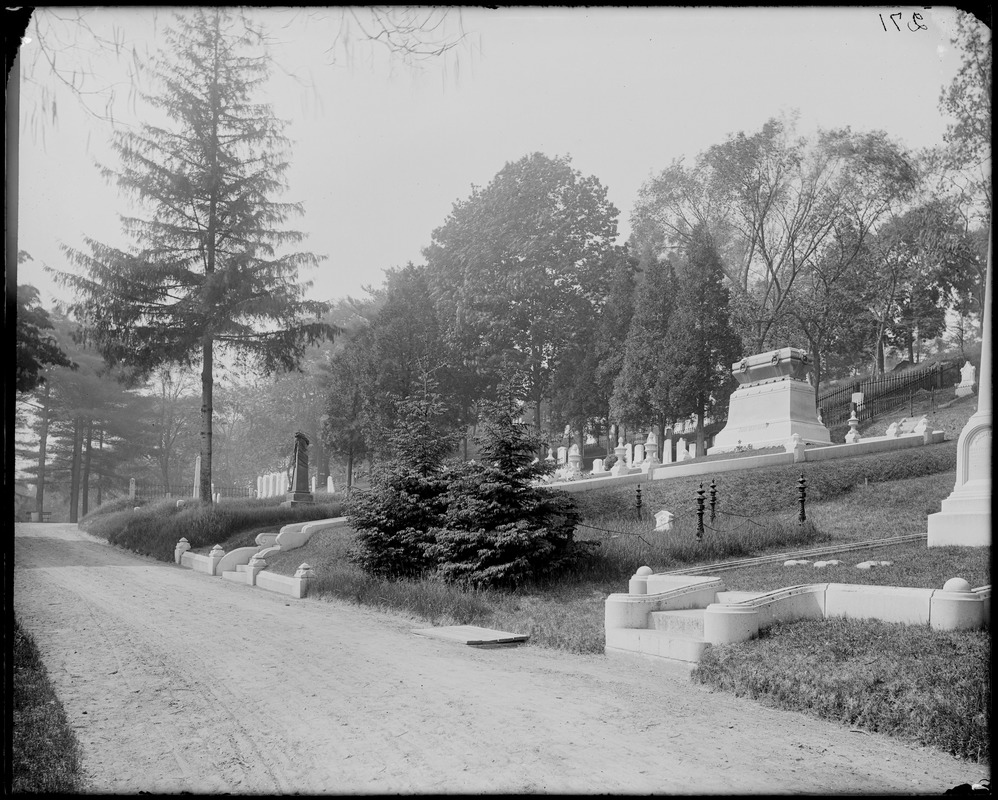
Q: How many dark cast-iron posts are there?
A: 4